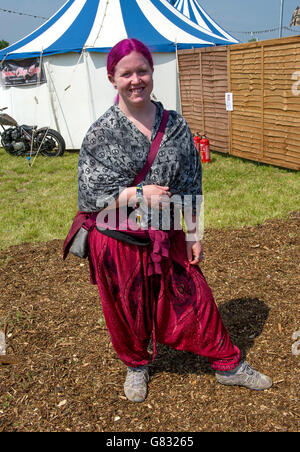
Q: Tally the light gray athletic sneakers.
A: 2